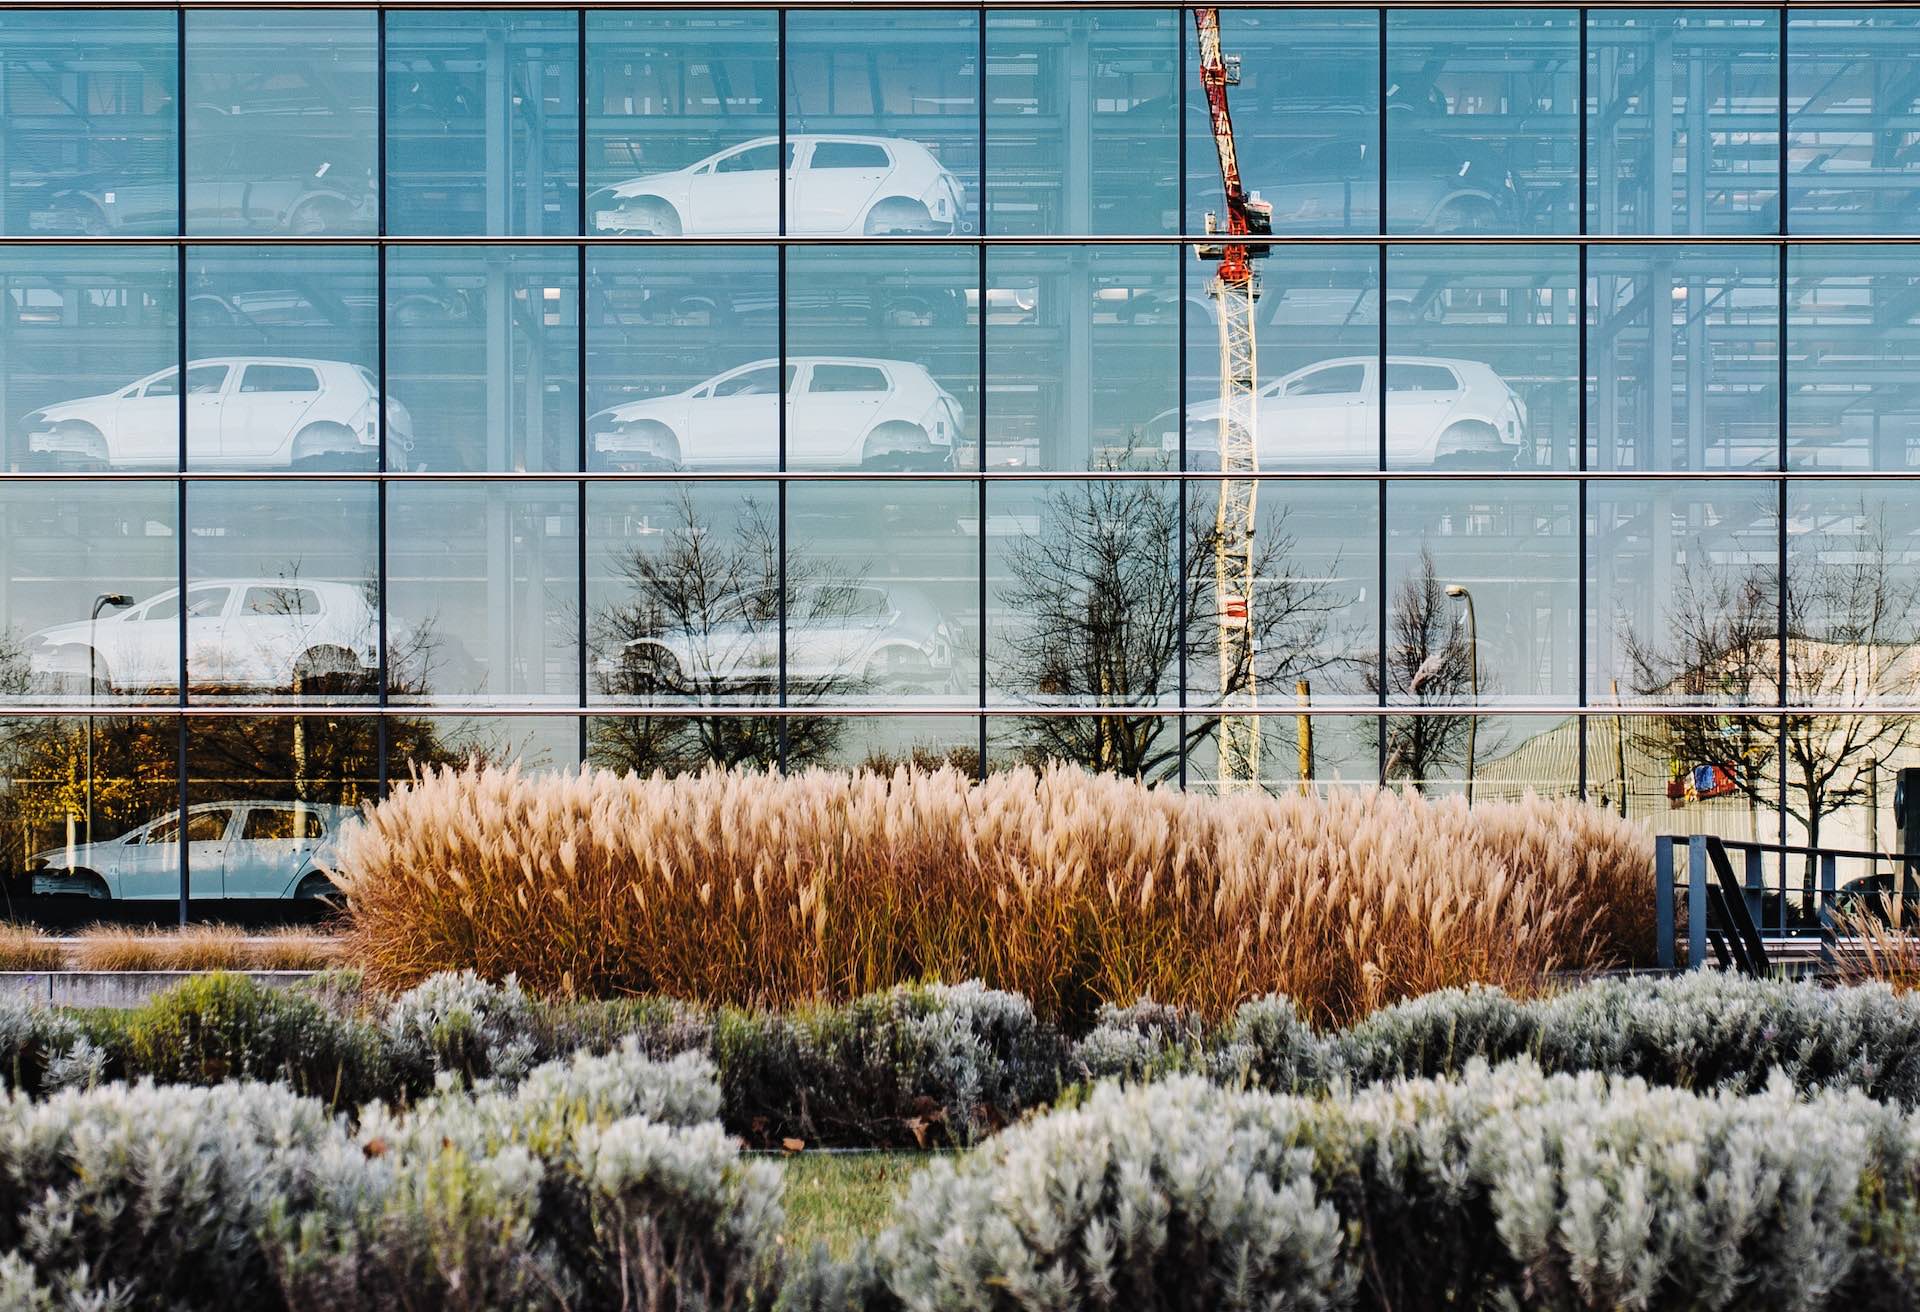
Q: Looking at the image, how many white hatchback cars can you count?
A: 7